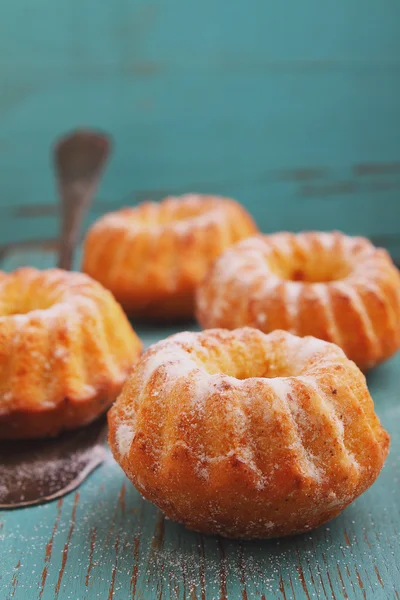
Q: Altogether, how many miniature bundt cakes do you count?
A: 4